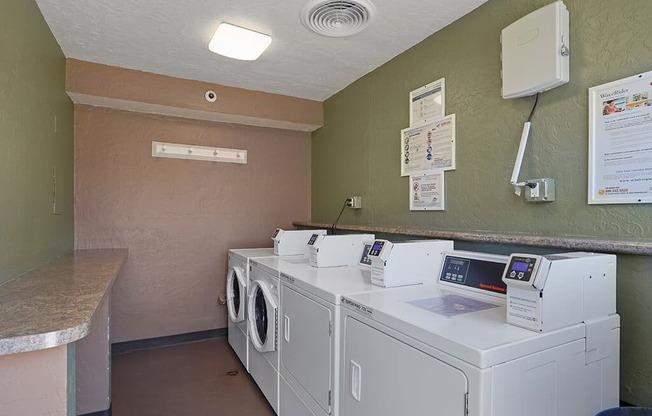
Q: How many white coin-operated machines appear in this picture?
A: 4